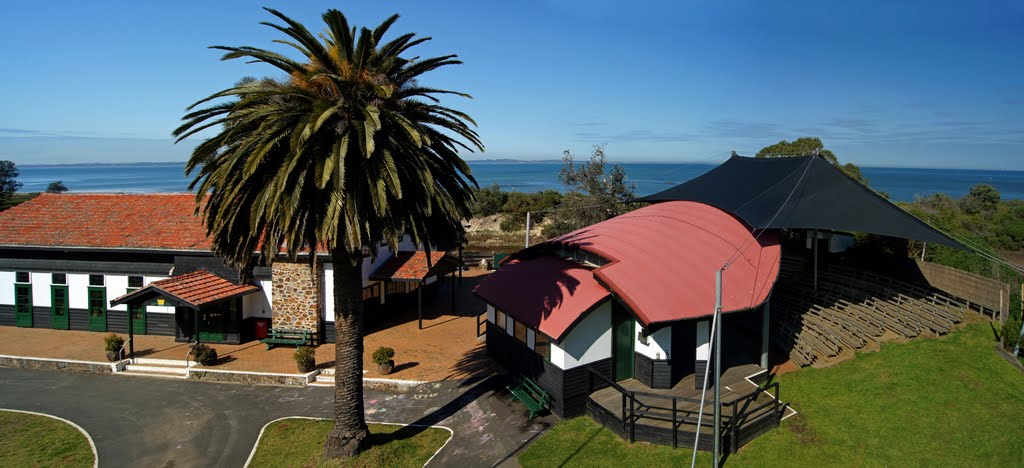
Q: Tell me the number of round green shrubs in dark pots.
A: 4